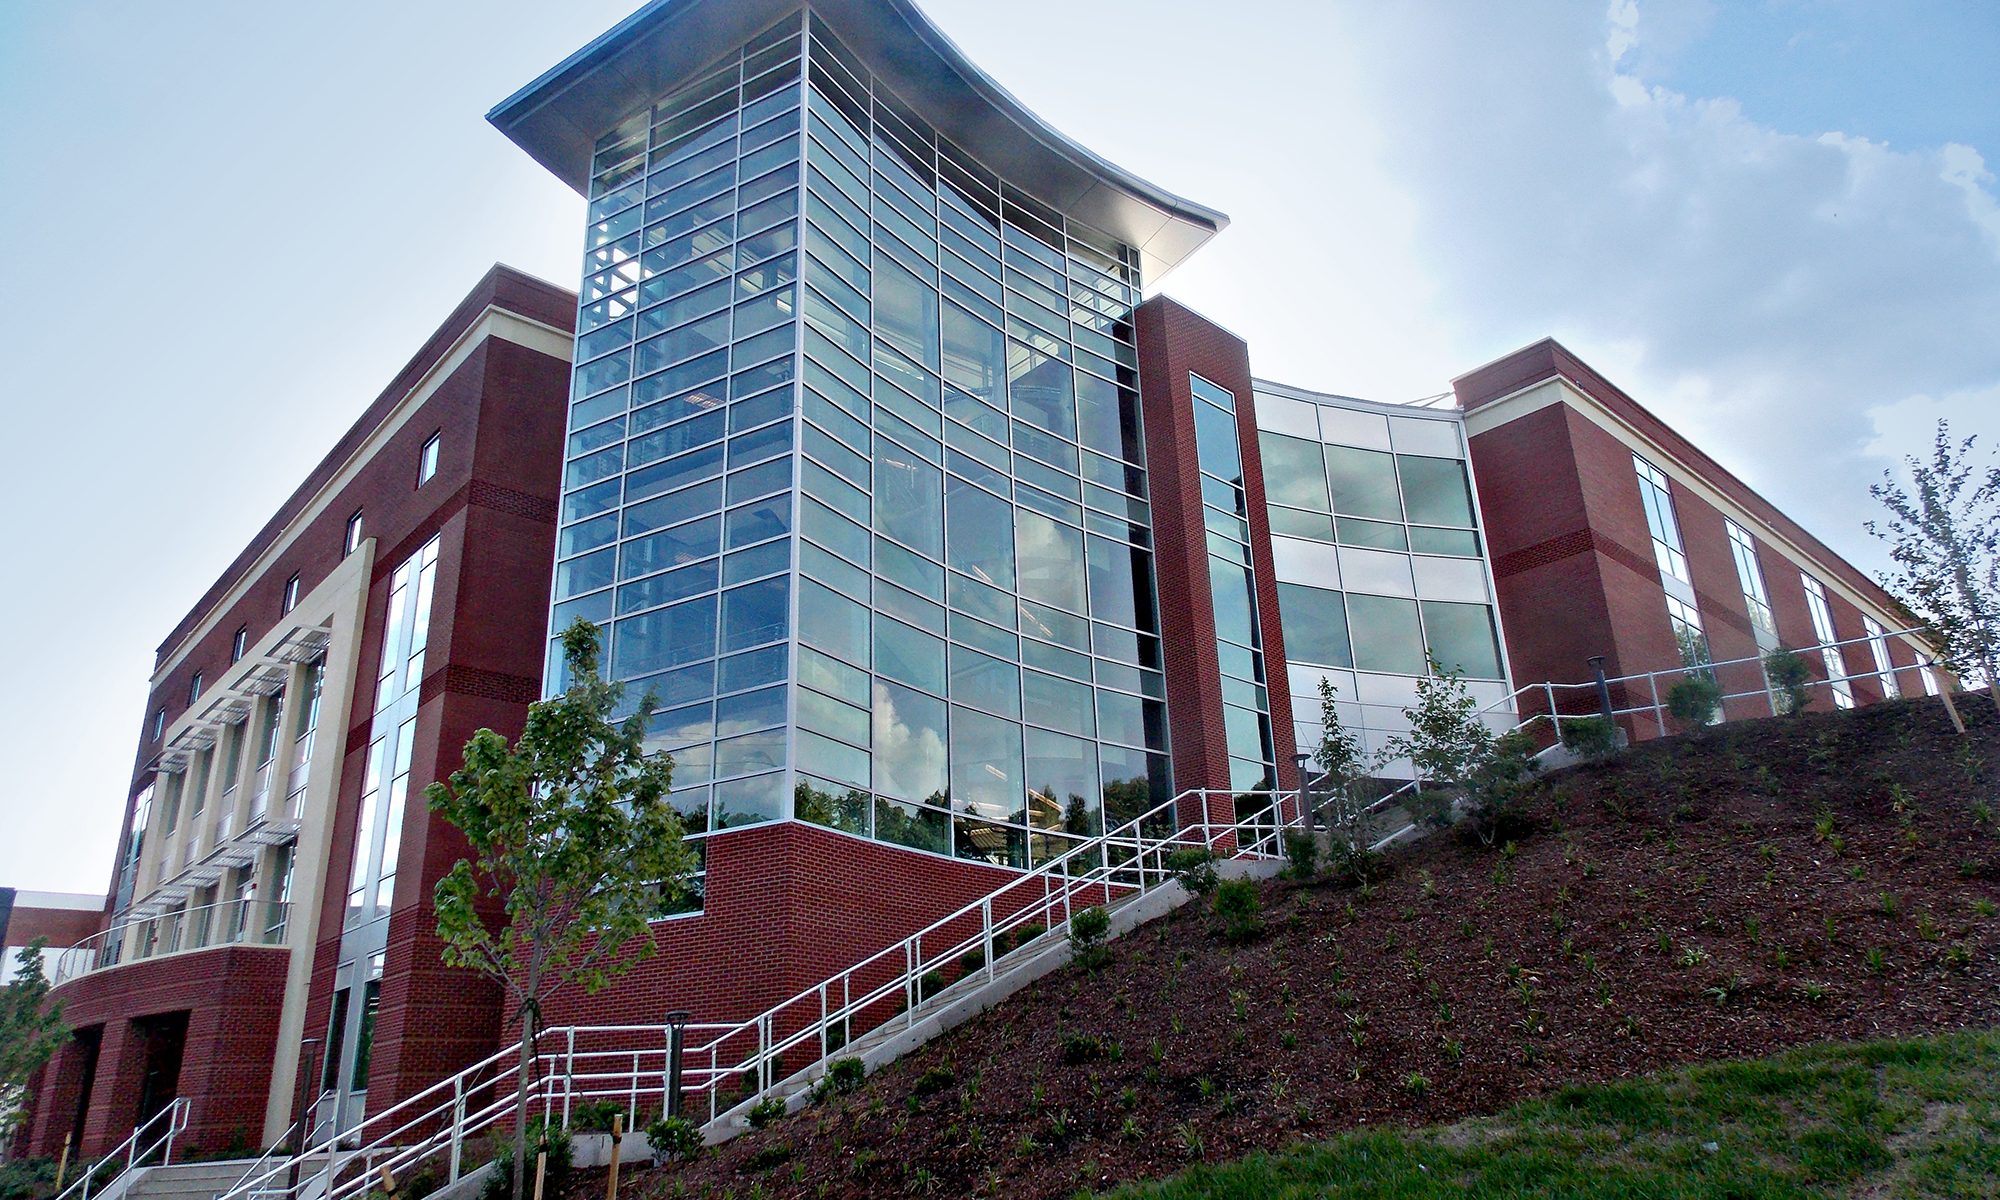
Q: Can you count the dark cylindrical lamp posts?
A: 4